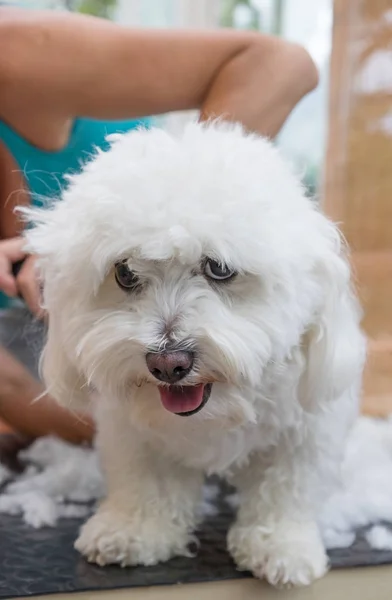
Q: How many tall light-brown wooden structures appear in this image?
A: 1